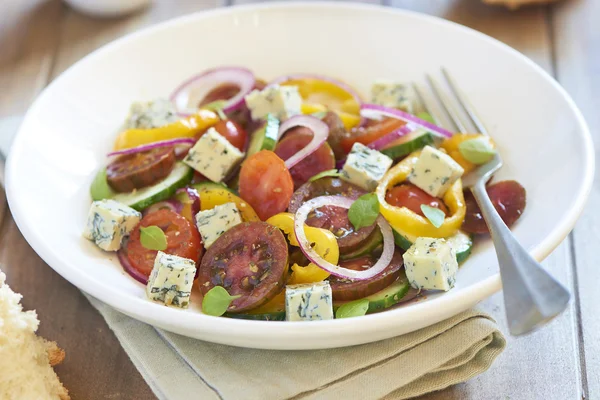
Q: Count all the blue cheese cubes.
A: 11